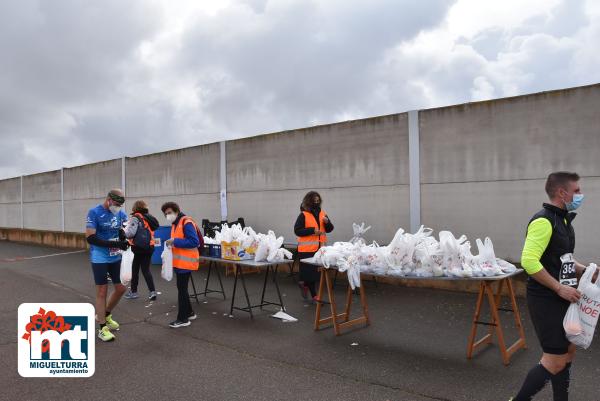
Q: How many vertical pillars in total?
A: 5